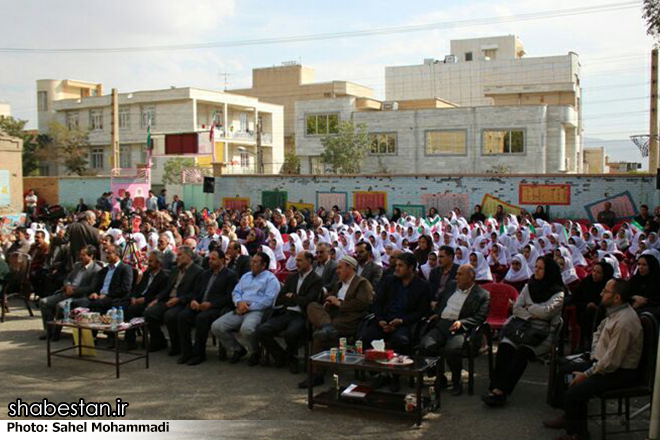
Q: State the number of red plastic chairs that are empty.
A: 1